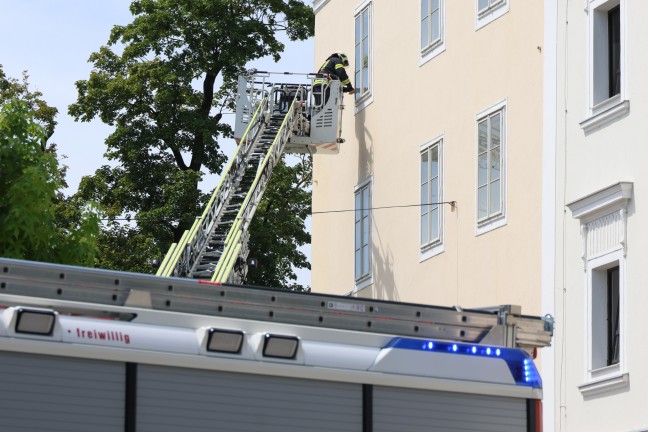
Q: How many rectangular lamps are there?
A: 3